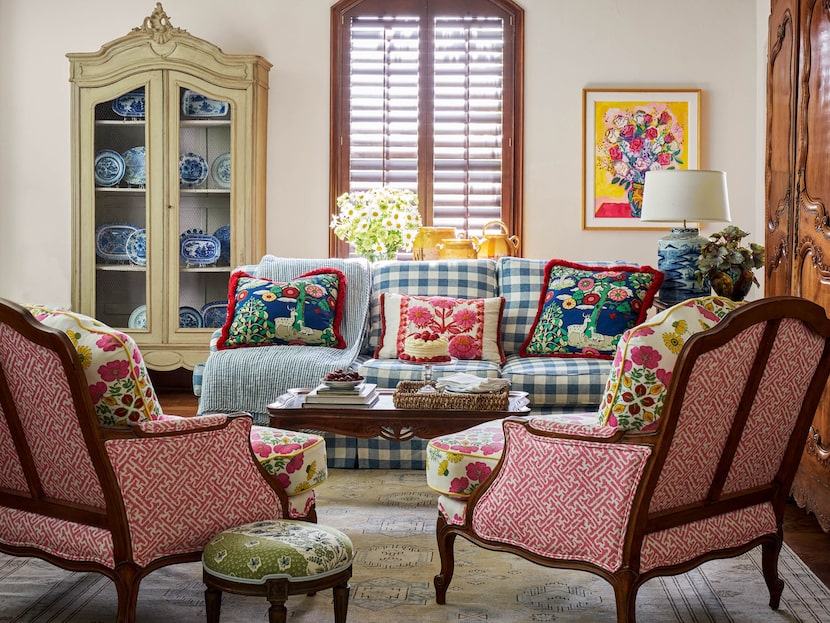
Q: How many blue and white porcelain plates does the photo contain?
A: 14